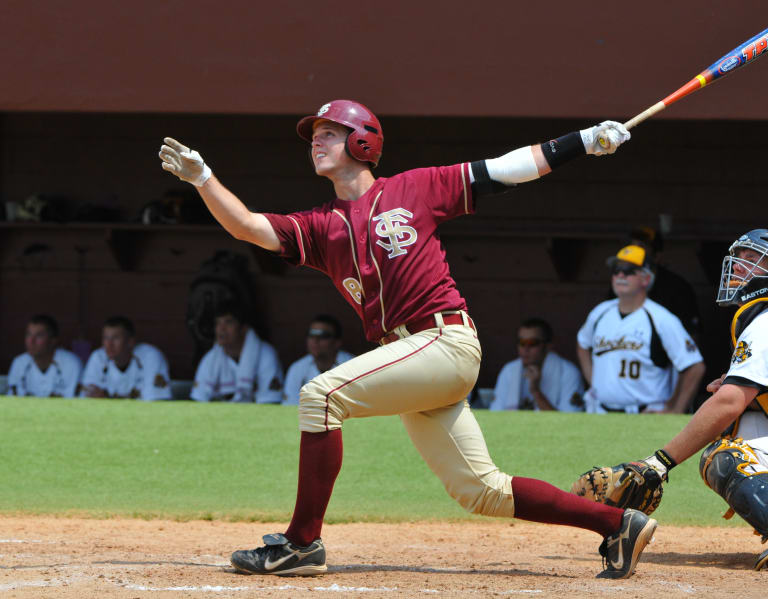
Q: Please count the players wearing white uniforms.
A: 7